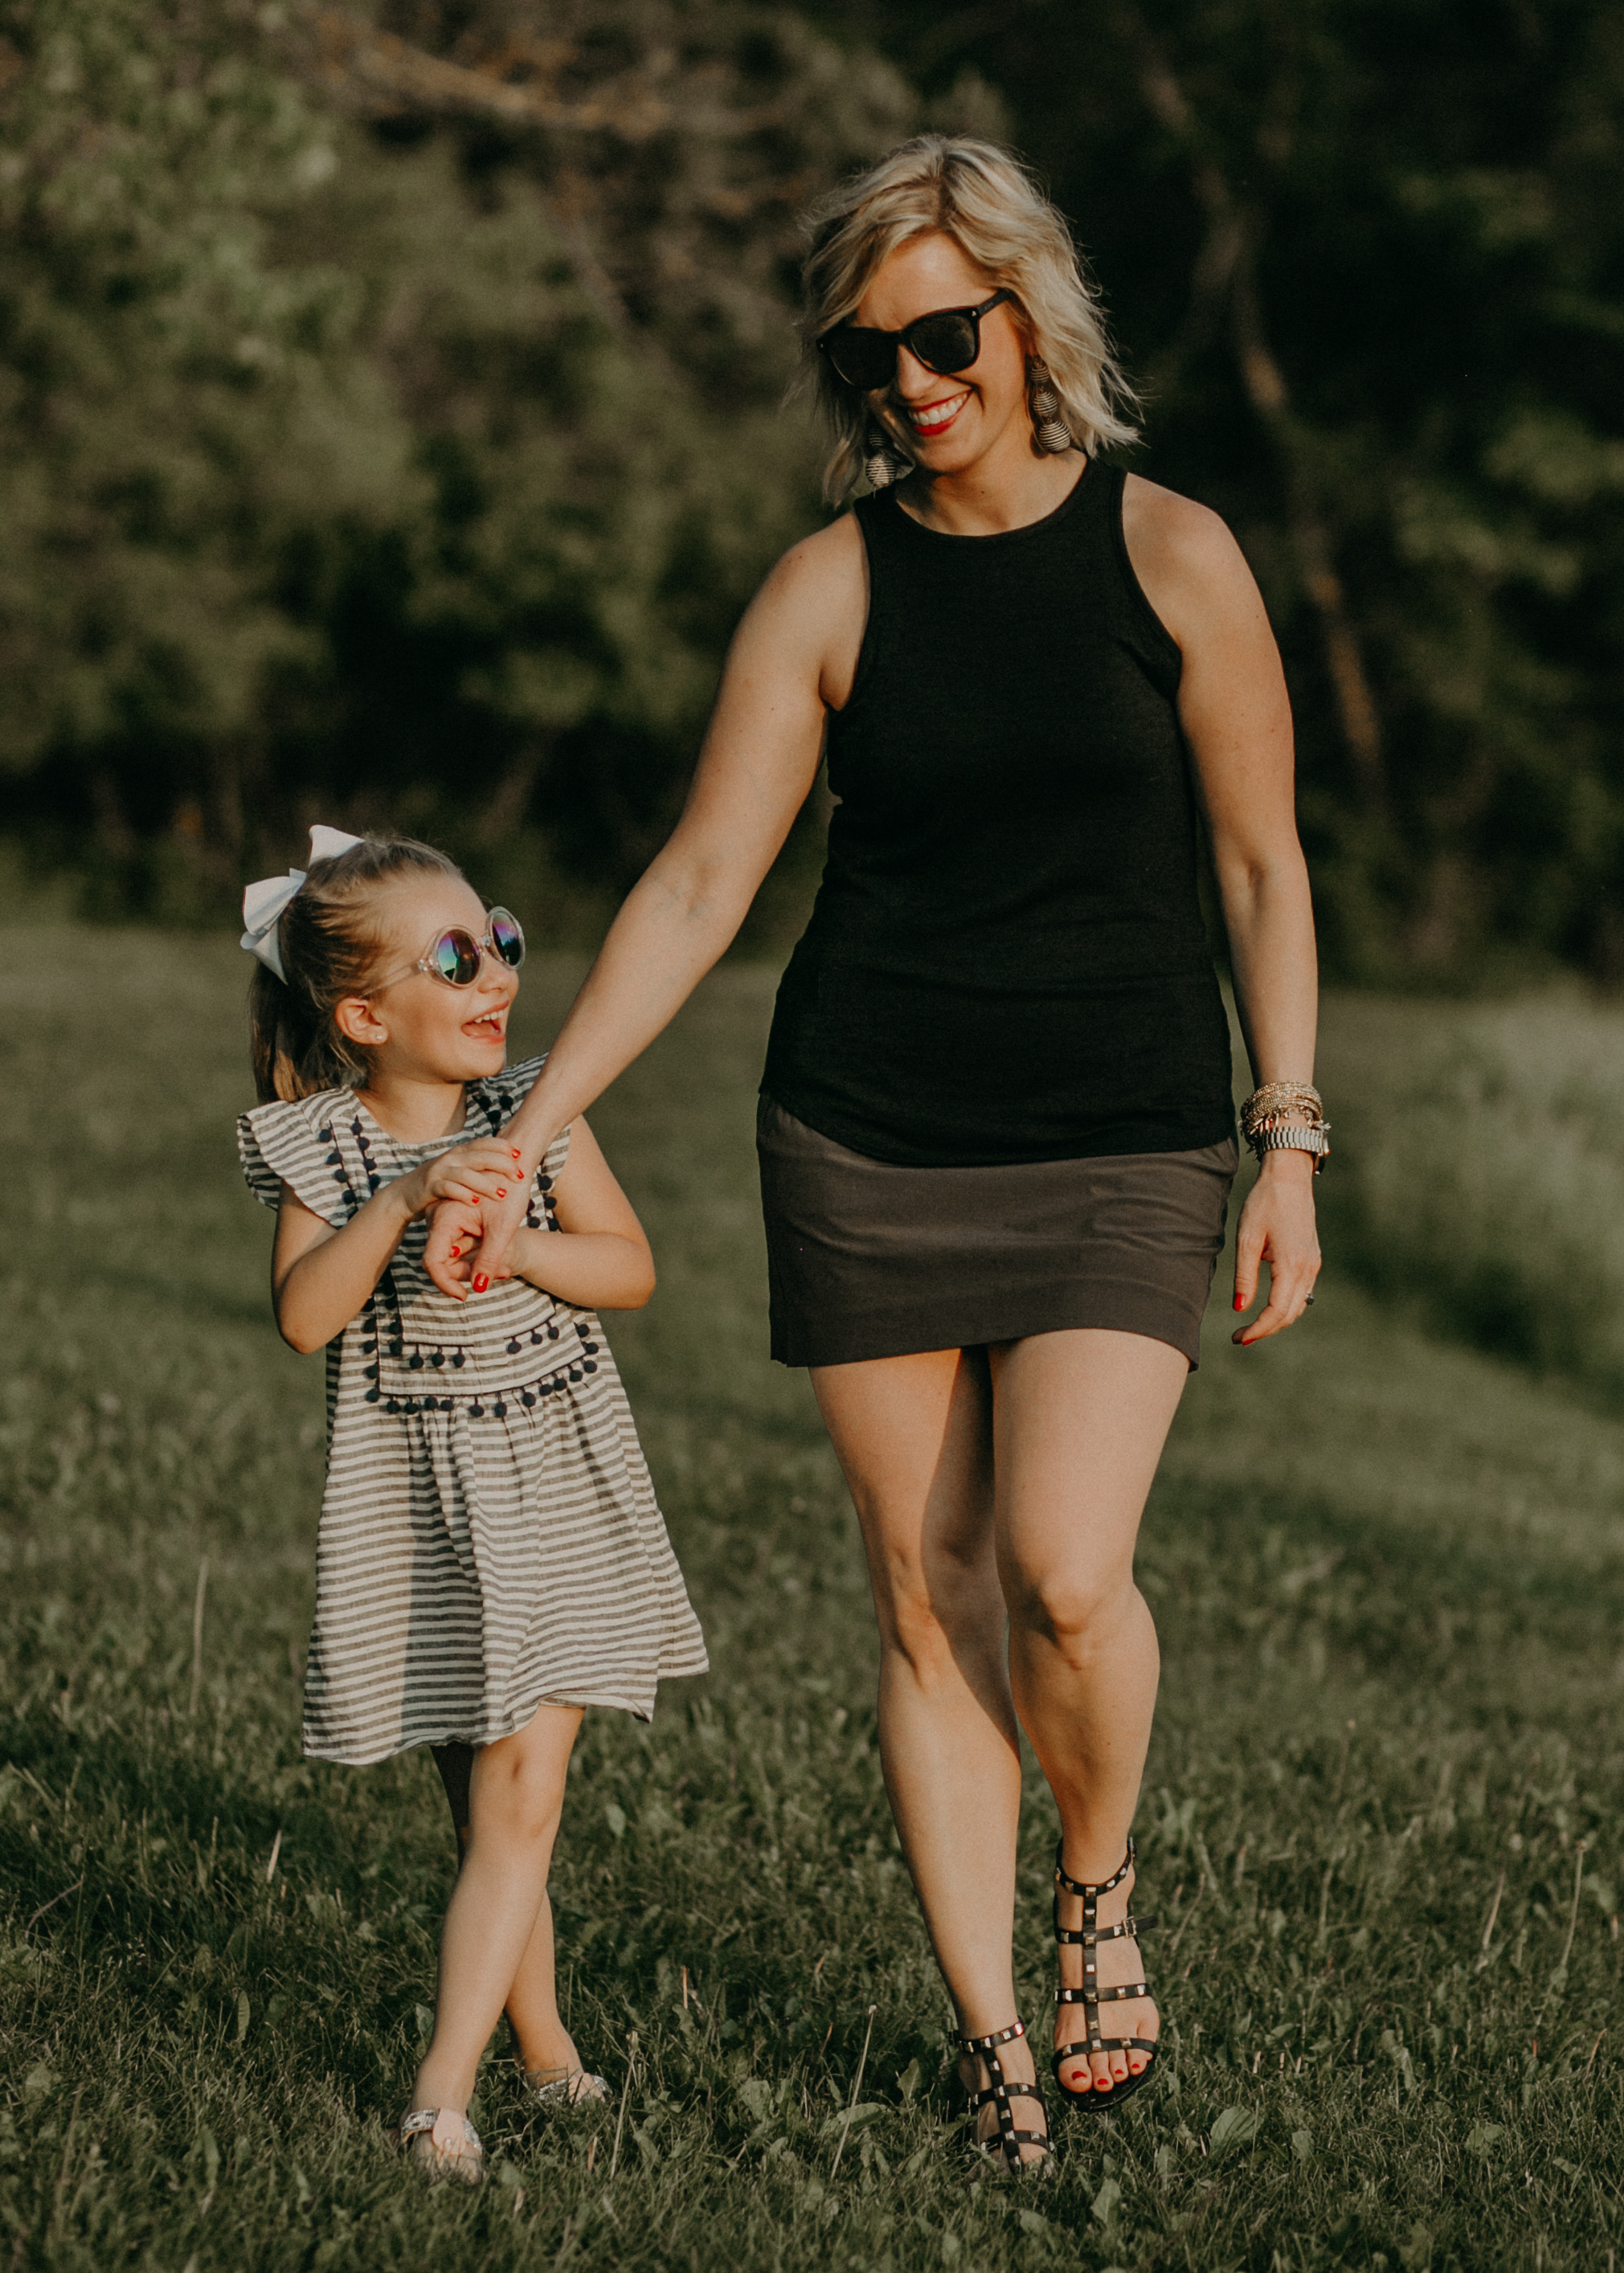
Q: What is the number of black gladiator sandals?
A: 2